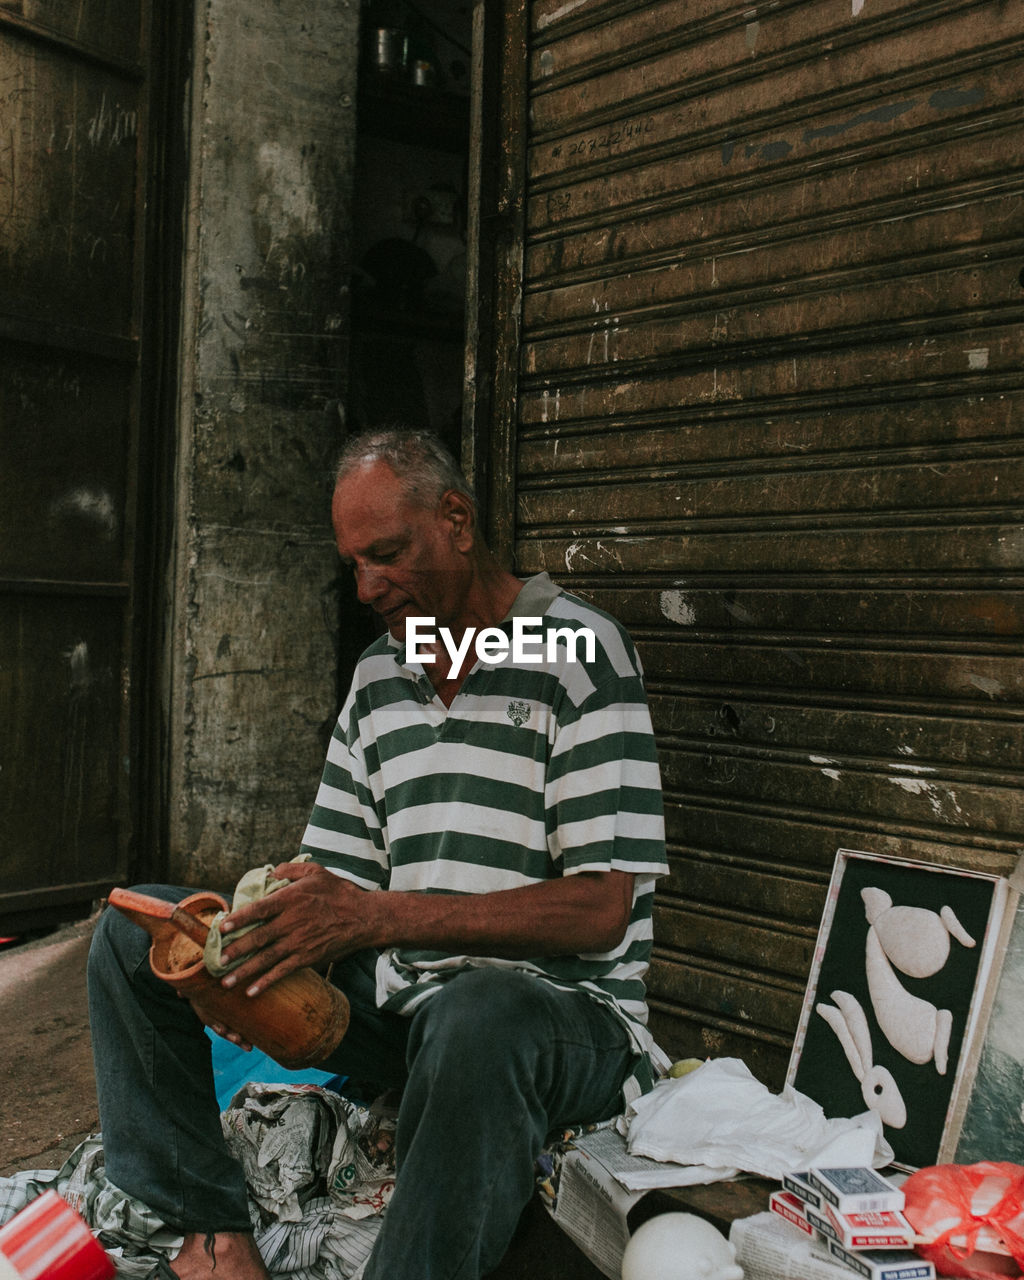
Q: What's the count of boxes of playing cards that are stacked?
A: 6